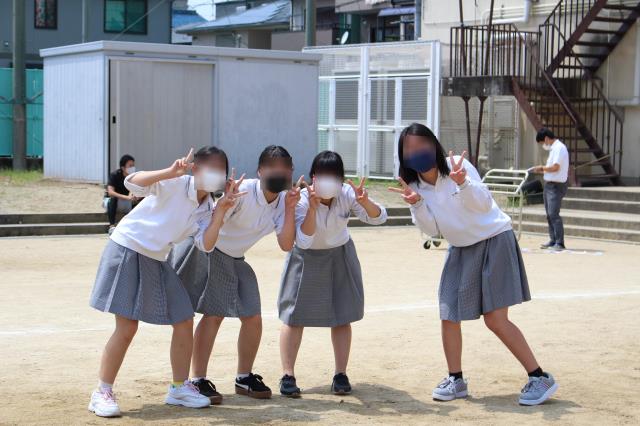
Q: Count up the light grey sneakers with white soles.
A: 2